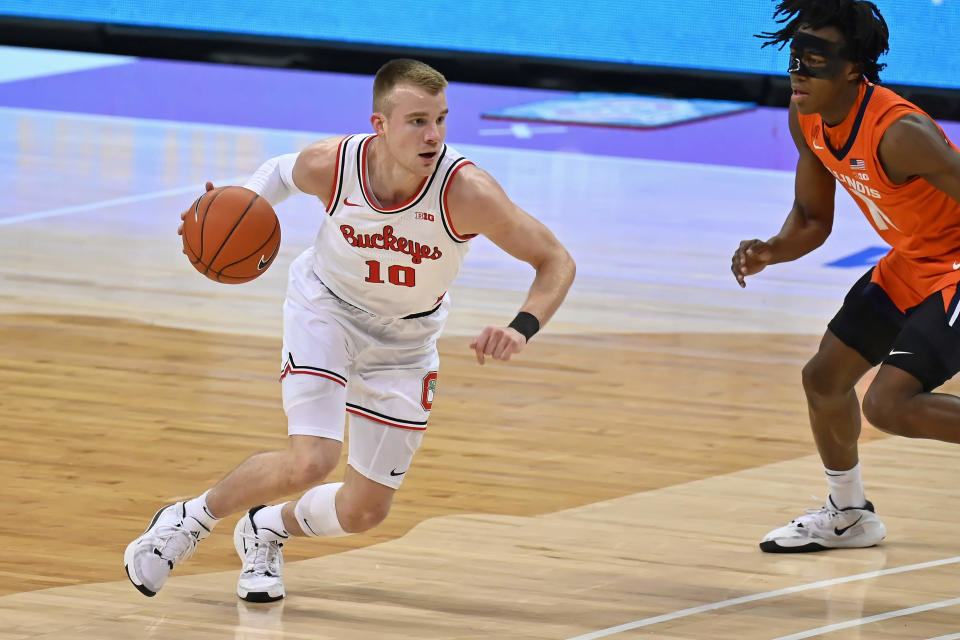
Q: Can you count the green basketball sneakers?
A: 0